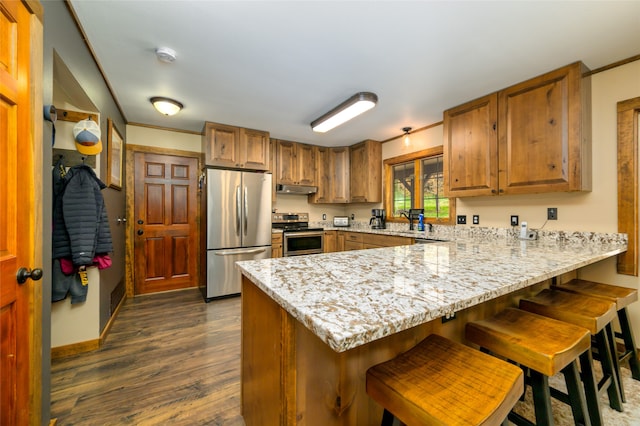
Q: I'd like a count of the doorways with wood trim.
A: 2